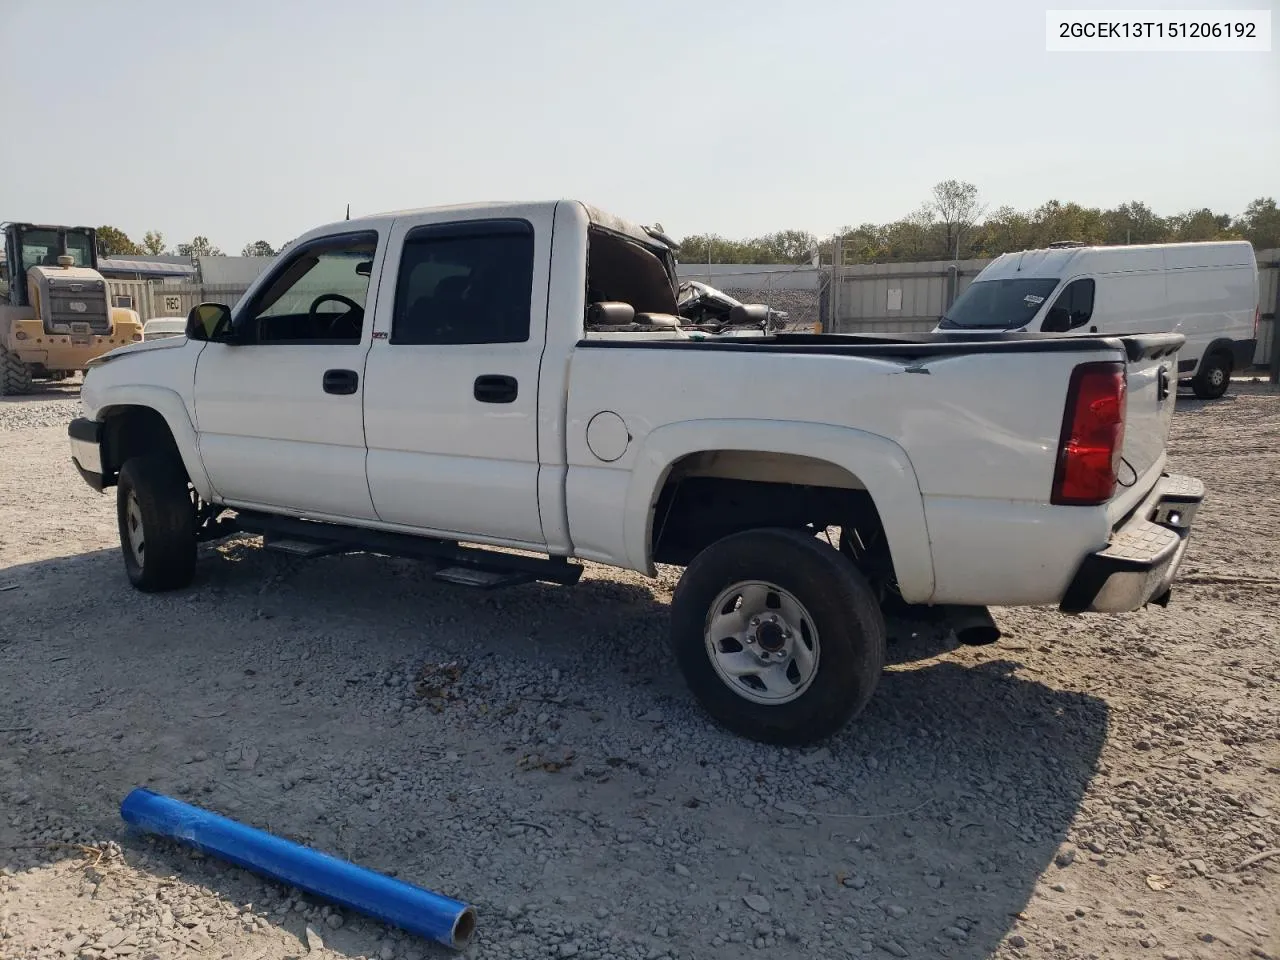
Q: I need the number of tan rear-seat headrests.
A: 3